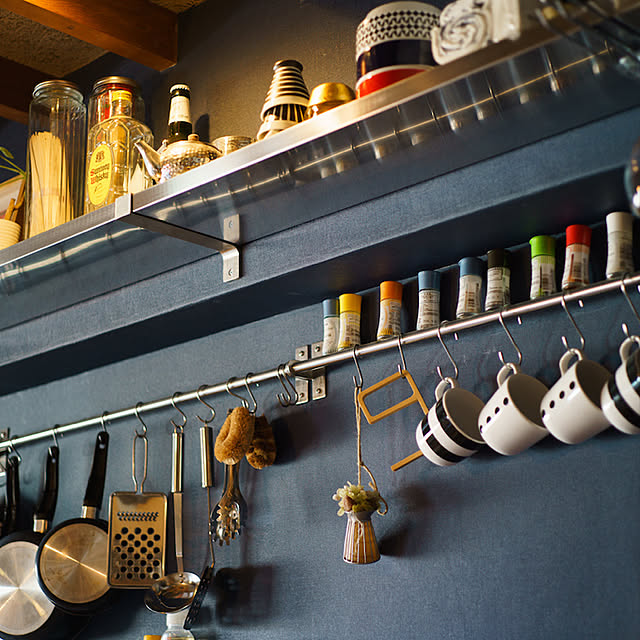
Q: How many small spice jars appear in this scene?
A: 9